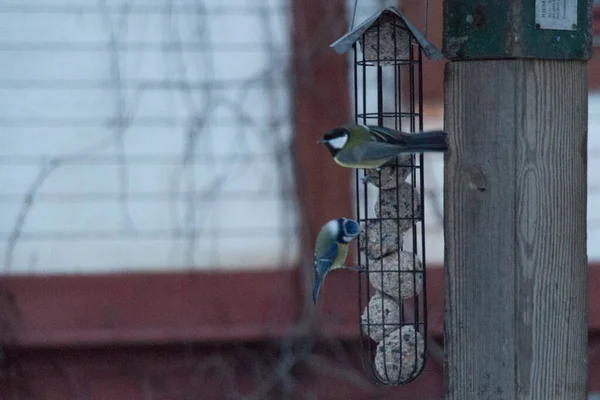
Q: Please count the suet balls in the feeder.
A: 7